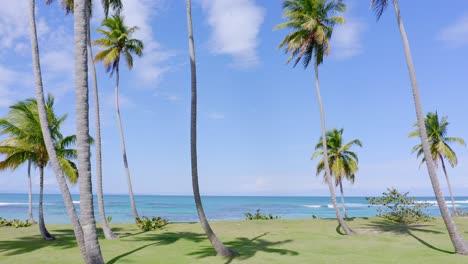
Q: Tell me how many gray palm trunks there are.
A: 11